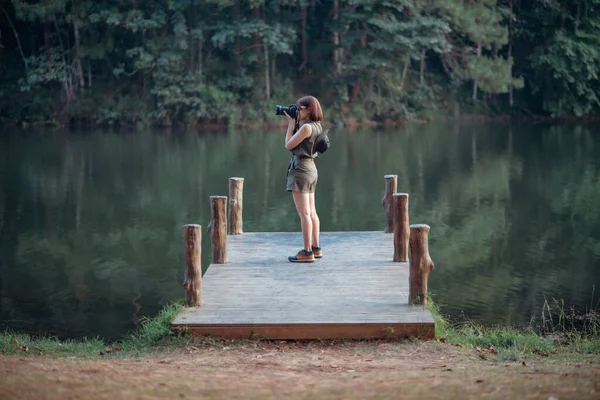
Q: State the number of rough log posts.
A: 6